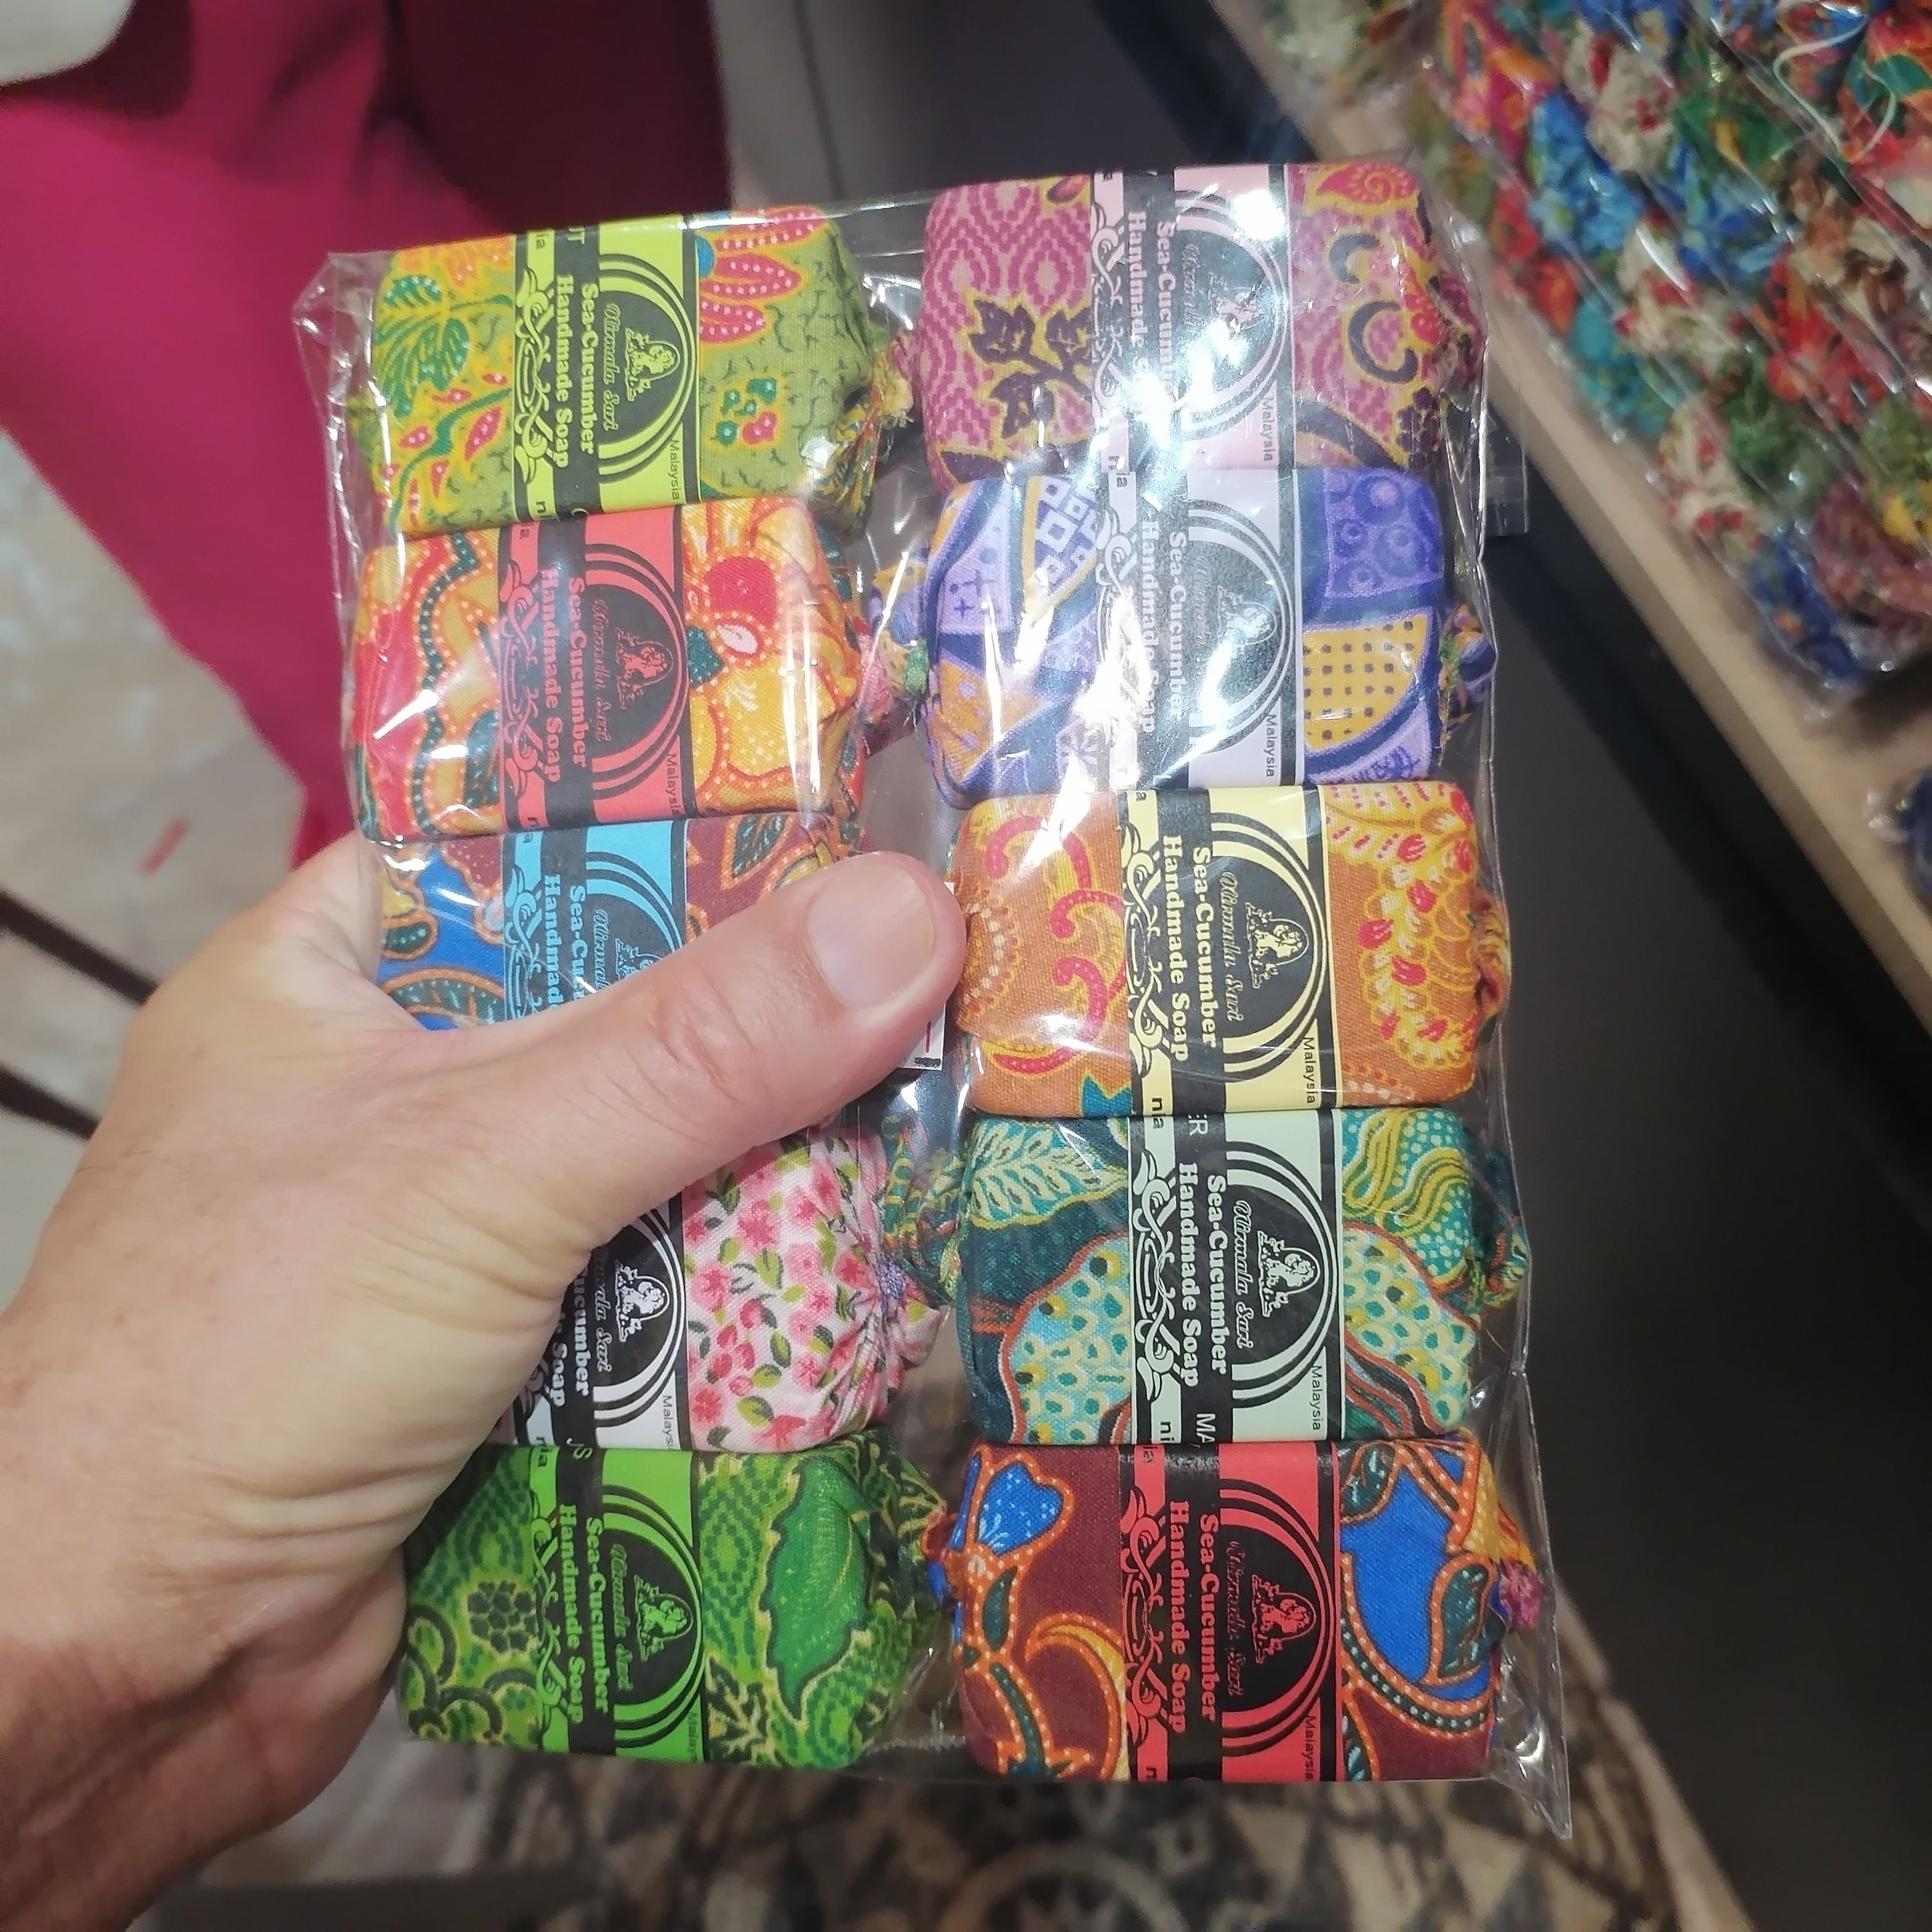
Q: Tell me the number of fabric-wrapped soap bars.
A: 10